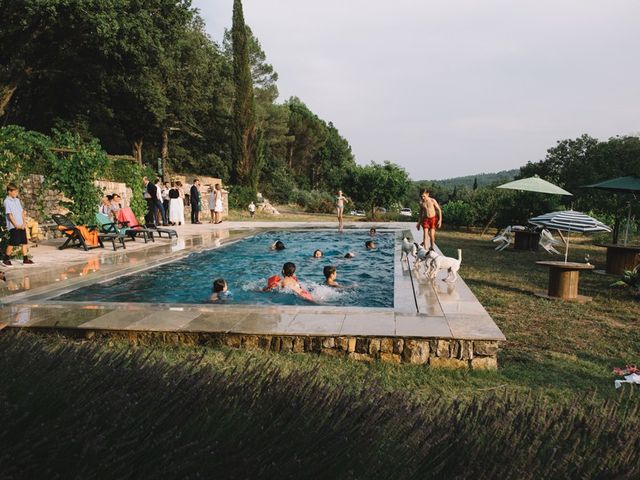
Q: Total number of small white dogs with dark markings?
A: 3